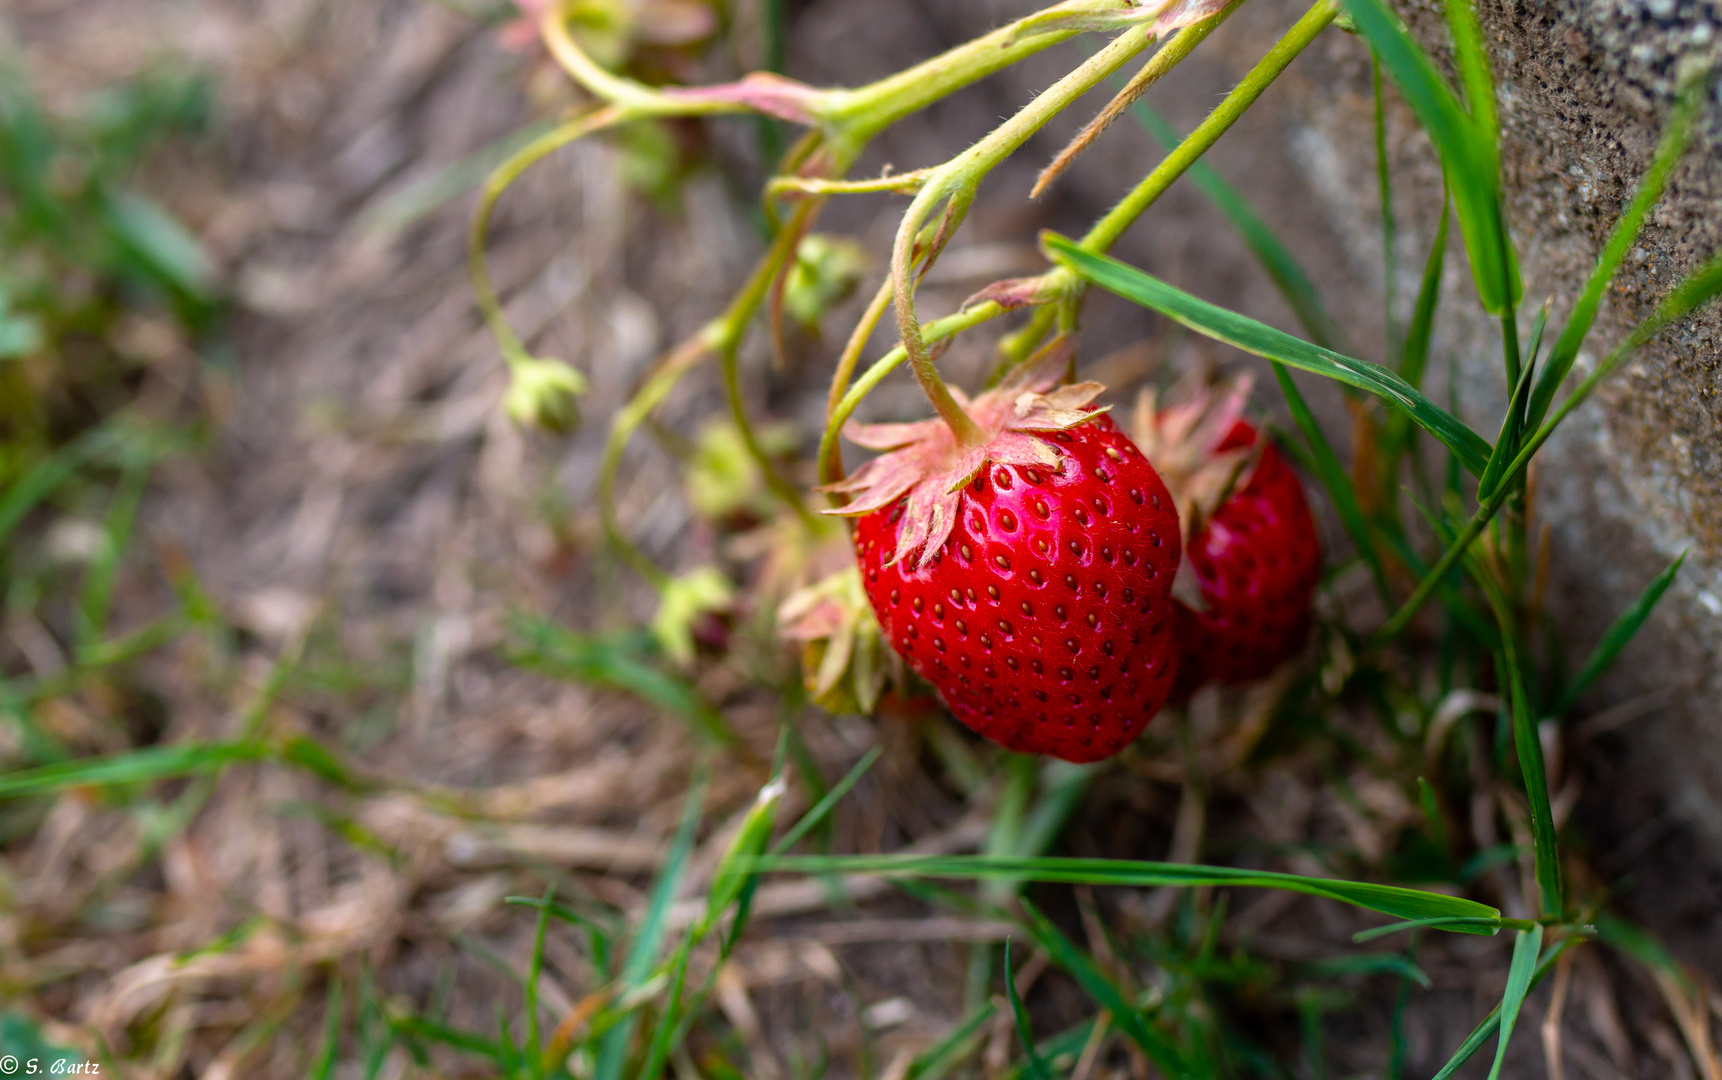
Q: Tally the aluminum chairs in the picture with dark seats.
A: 0